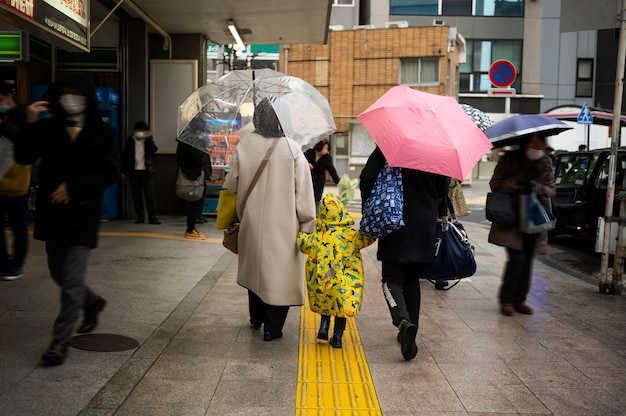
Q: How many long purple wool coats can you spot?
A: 0